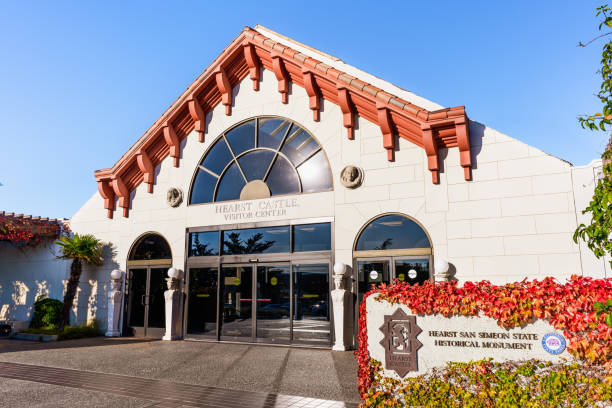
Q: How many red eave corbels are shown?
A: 13